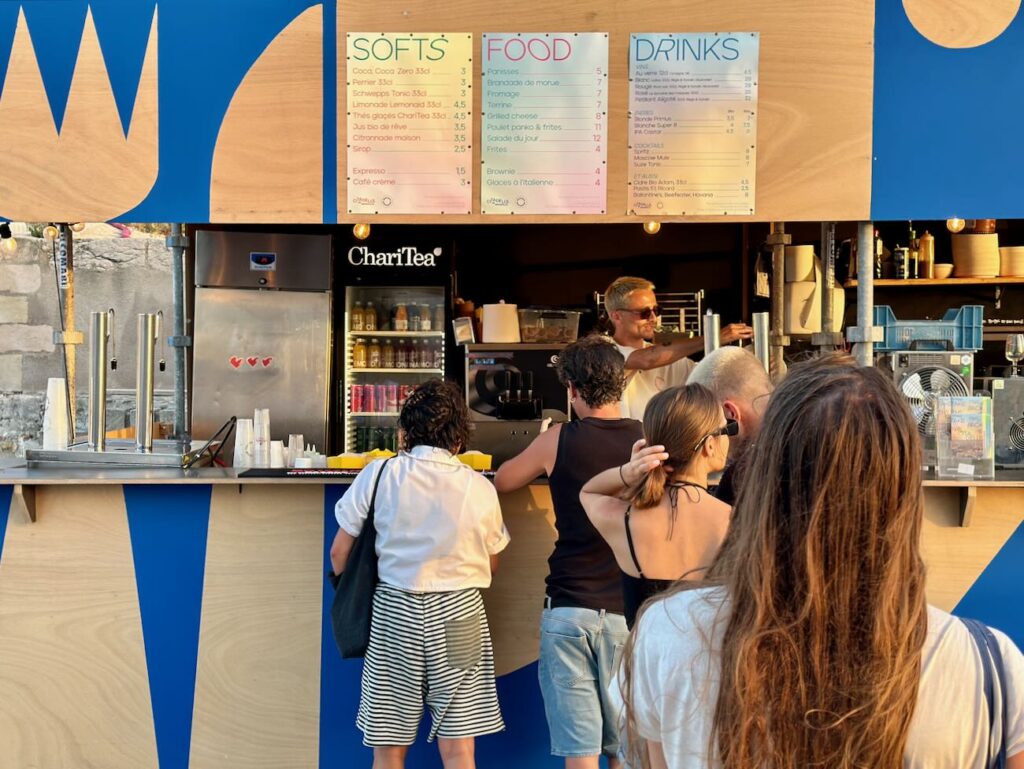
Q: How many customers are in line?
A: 5